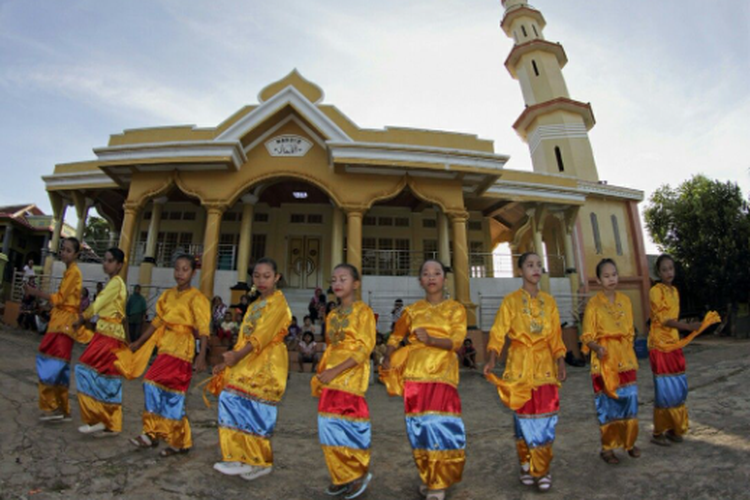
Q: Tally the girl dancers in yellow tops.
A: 9